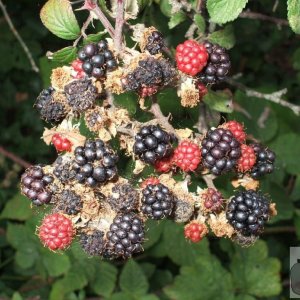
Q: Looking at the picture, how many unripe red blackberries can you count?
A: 13